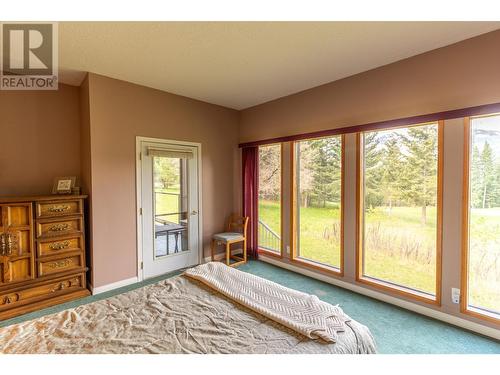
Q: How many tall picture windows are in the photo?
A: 4